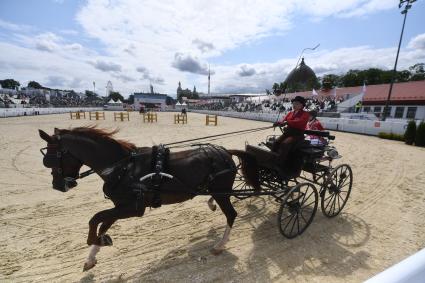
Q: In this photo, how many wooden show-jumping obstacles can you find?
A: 6